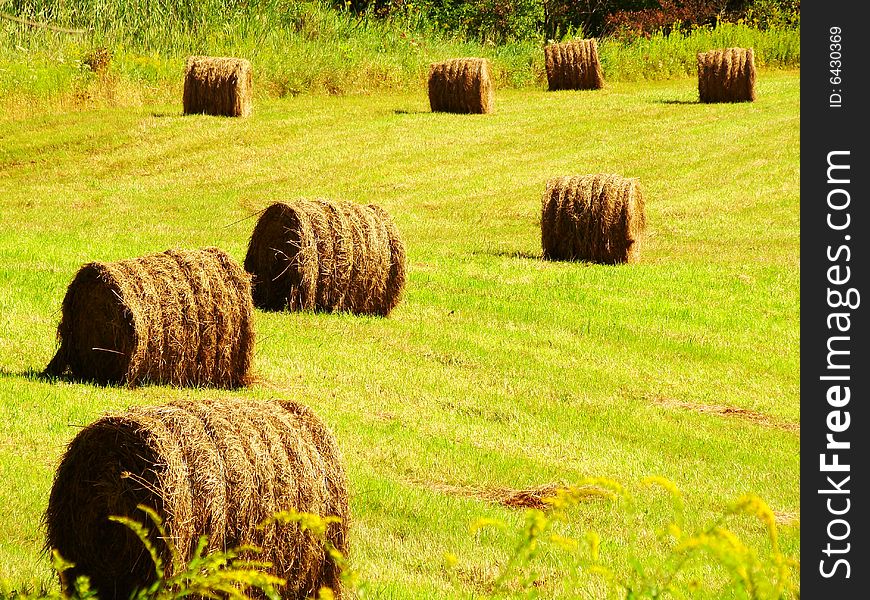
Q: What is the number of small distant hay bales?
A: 4